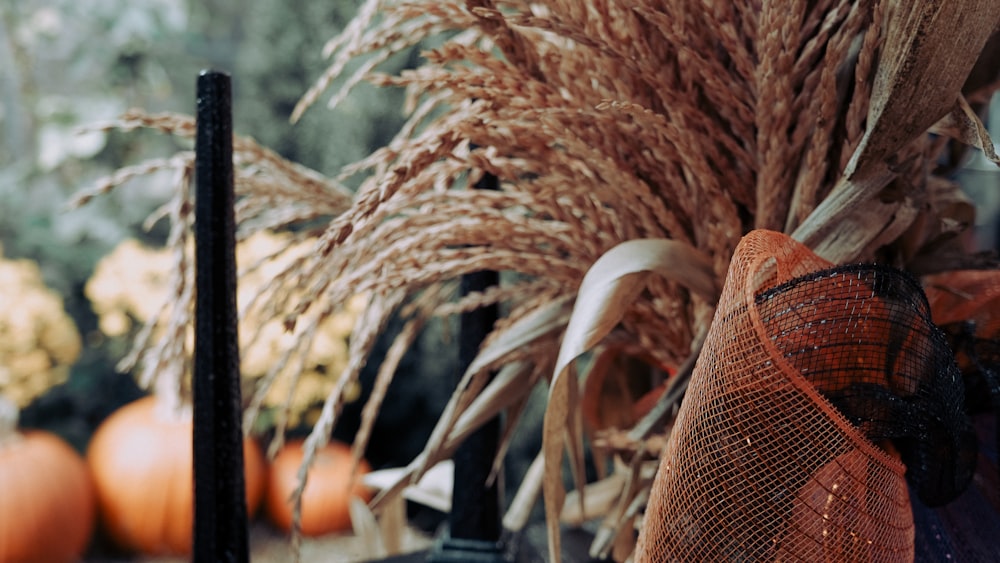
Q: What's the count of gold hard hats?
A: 0